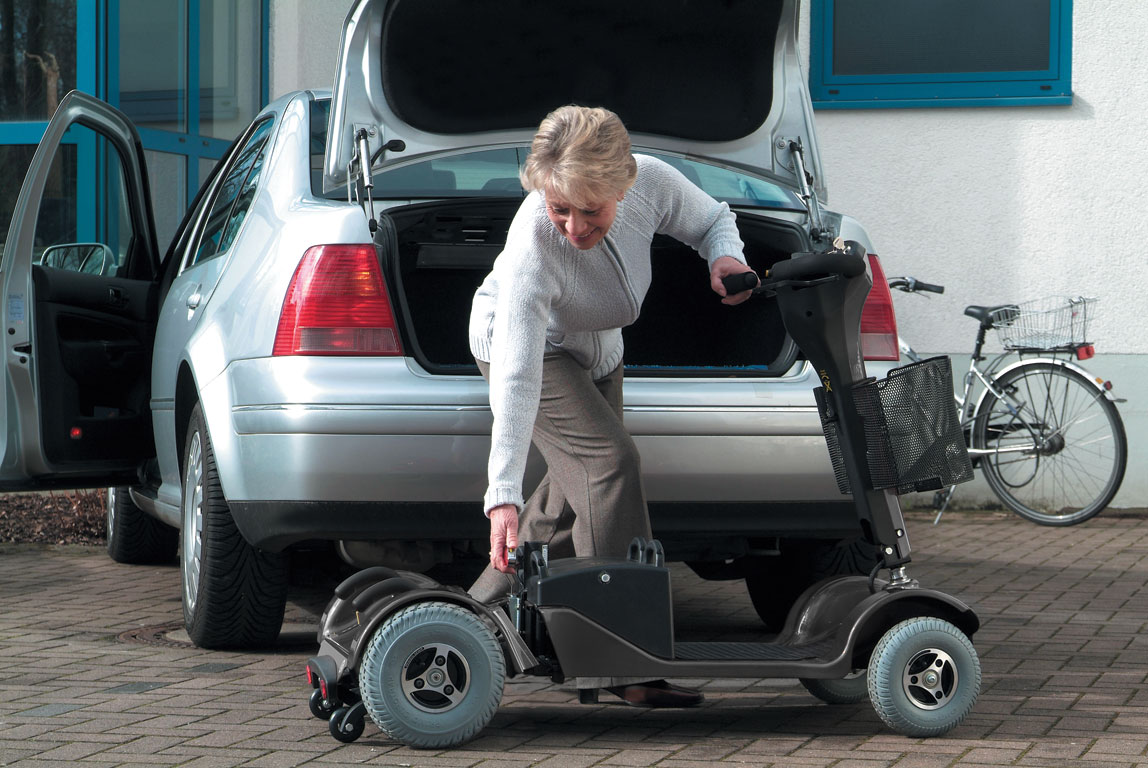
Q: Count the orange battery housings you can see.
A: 0